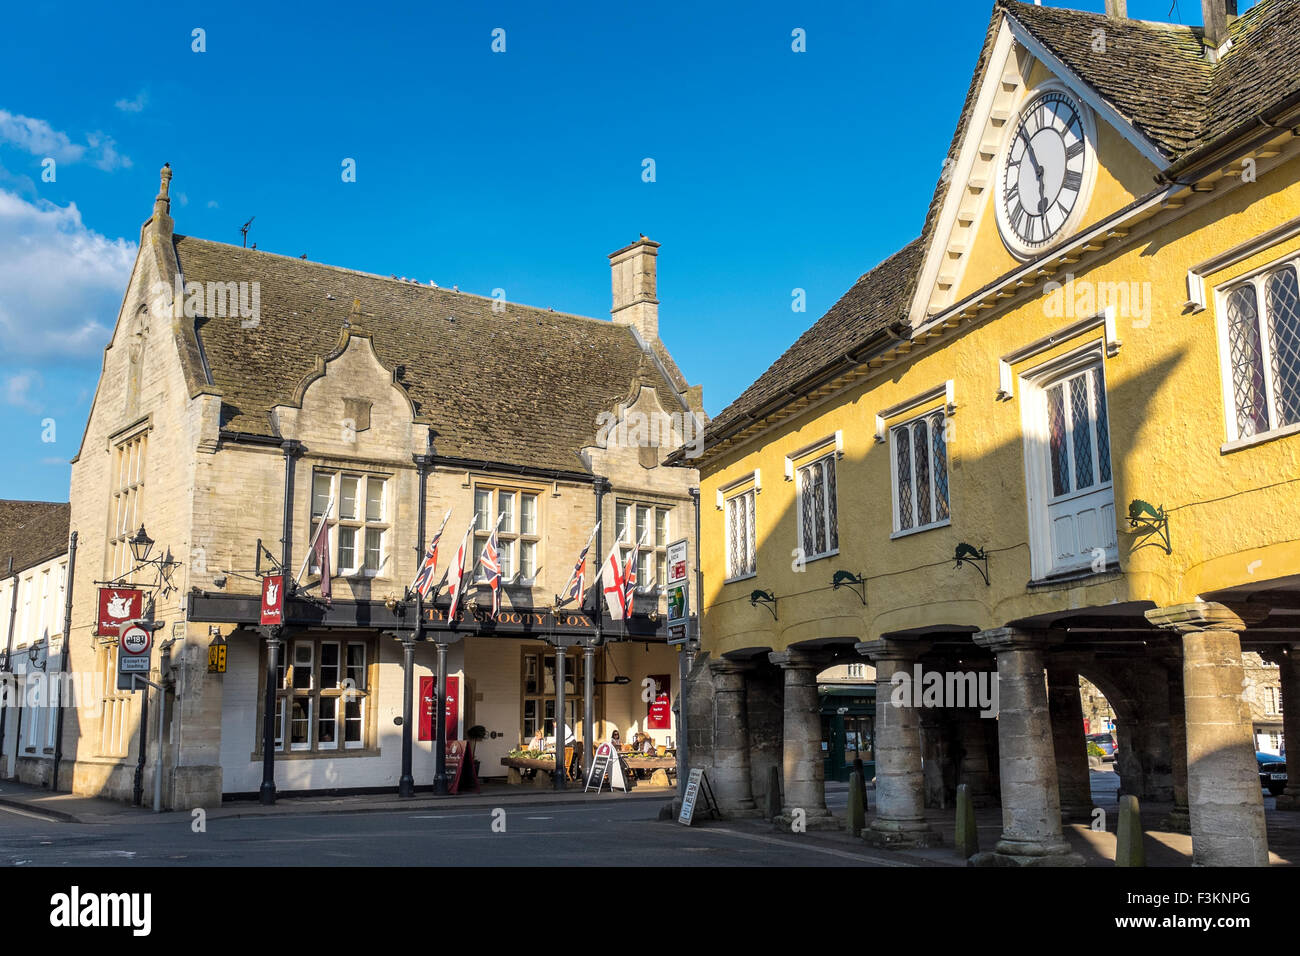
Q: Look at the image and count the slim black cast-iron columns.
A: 5